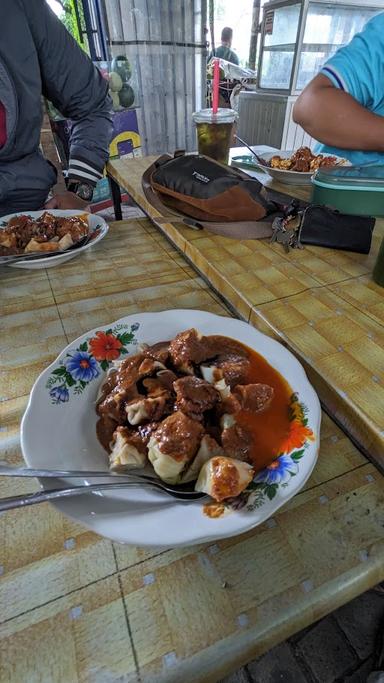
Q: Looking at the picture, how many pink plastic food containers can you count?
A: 0